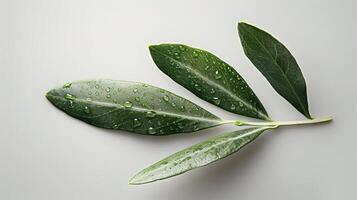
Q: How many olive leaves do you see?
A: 4